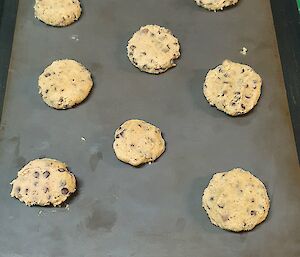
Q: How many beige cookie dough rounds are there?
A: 8